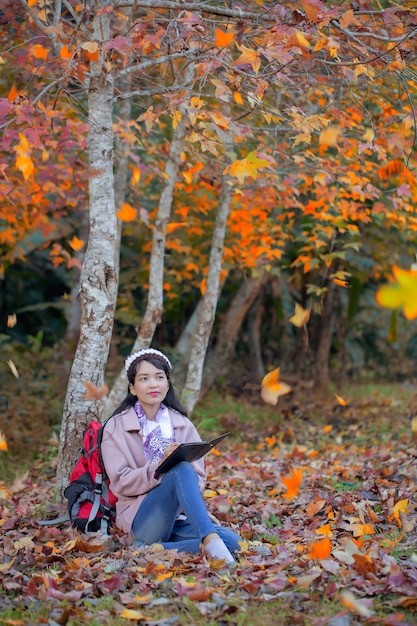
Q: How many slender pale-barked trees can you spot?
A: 3